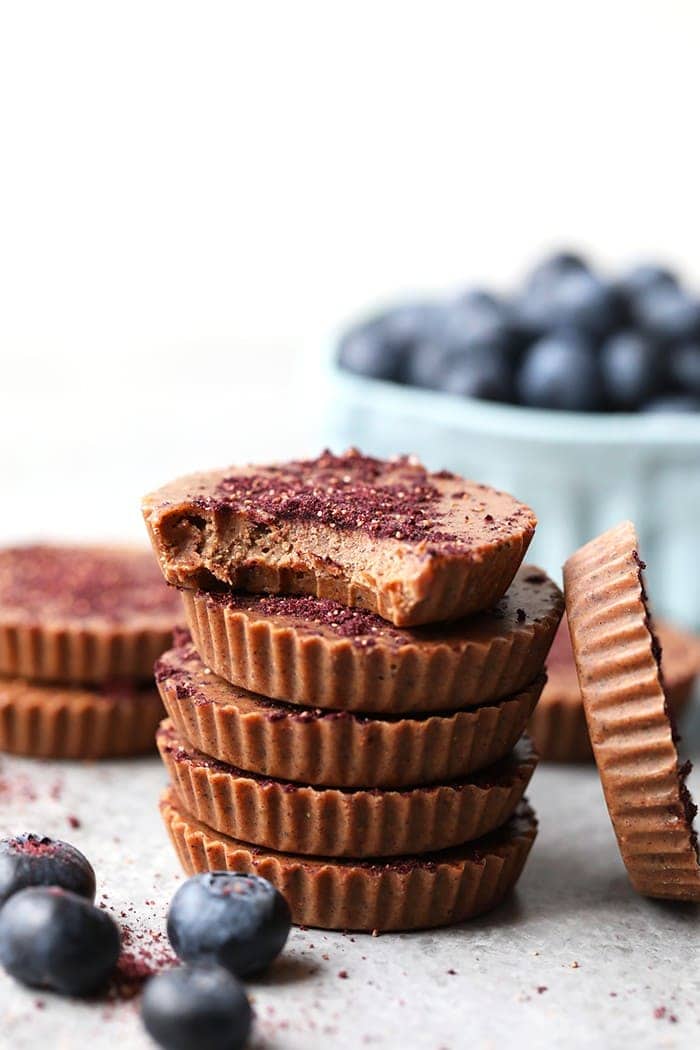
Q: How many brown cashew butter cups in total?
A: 9